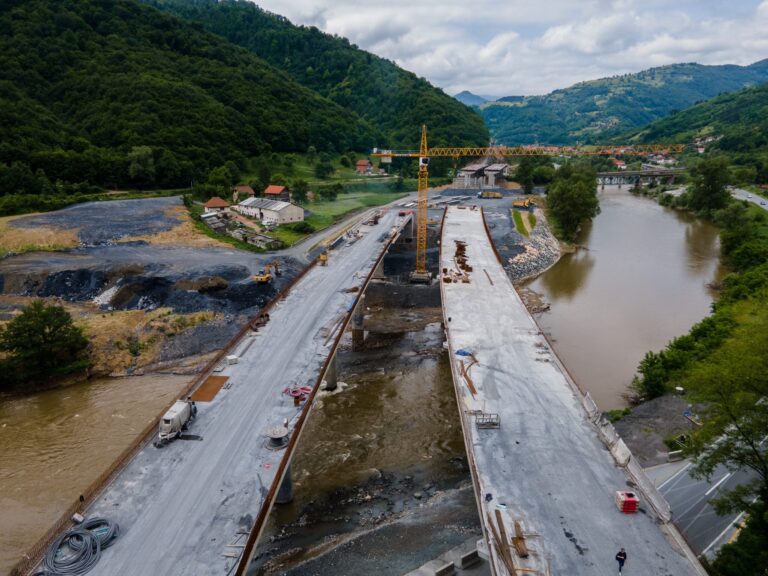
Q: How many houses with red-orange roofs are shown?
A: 4